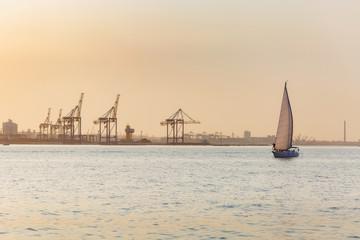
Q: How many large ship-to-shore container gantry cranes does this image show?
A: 5